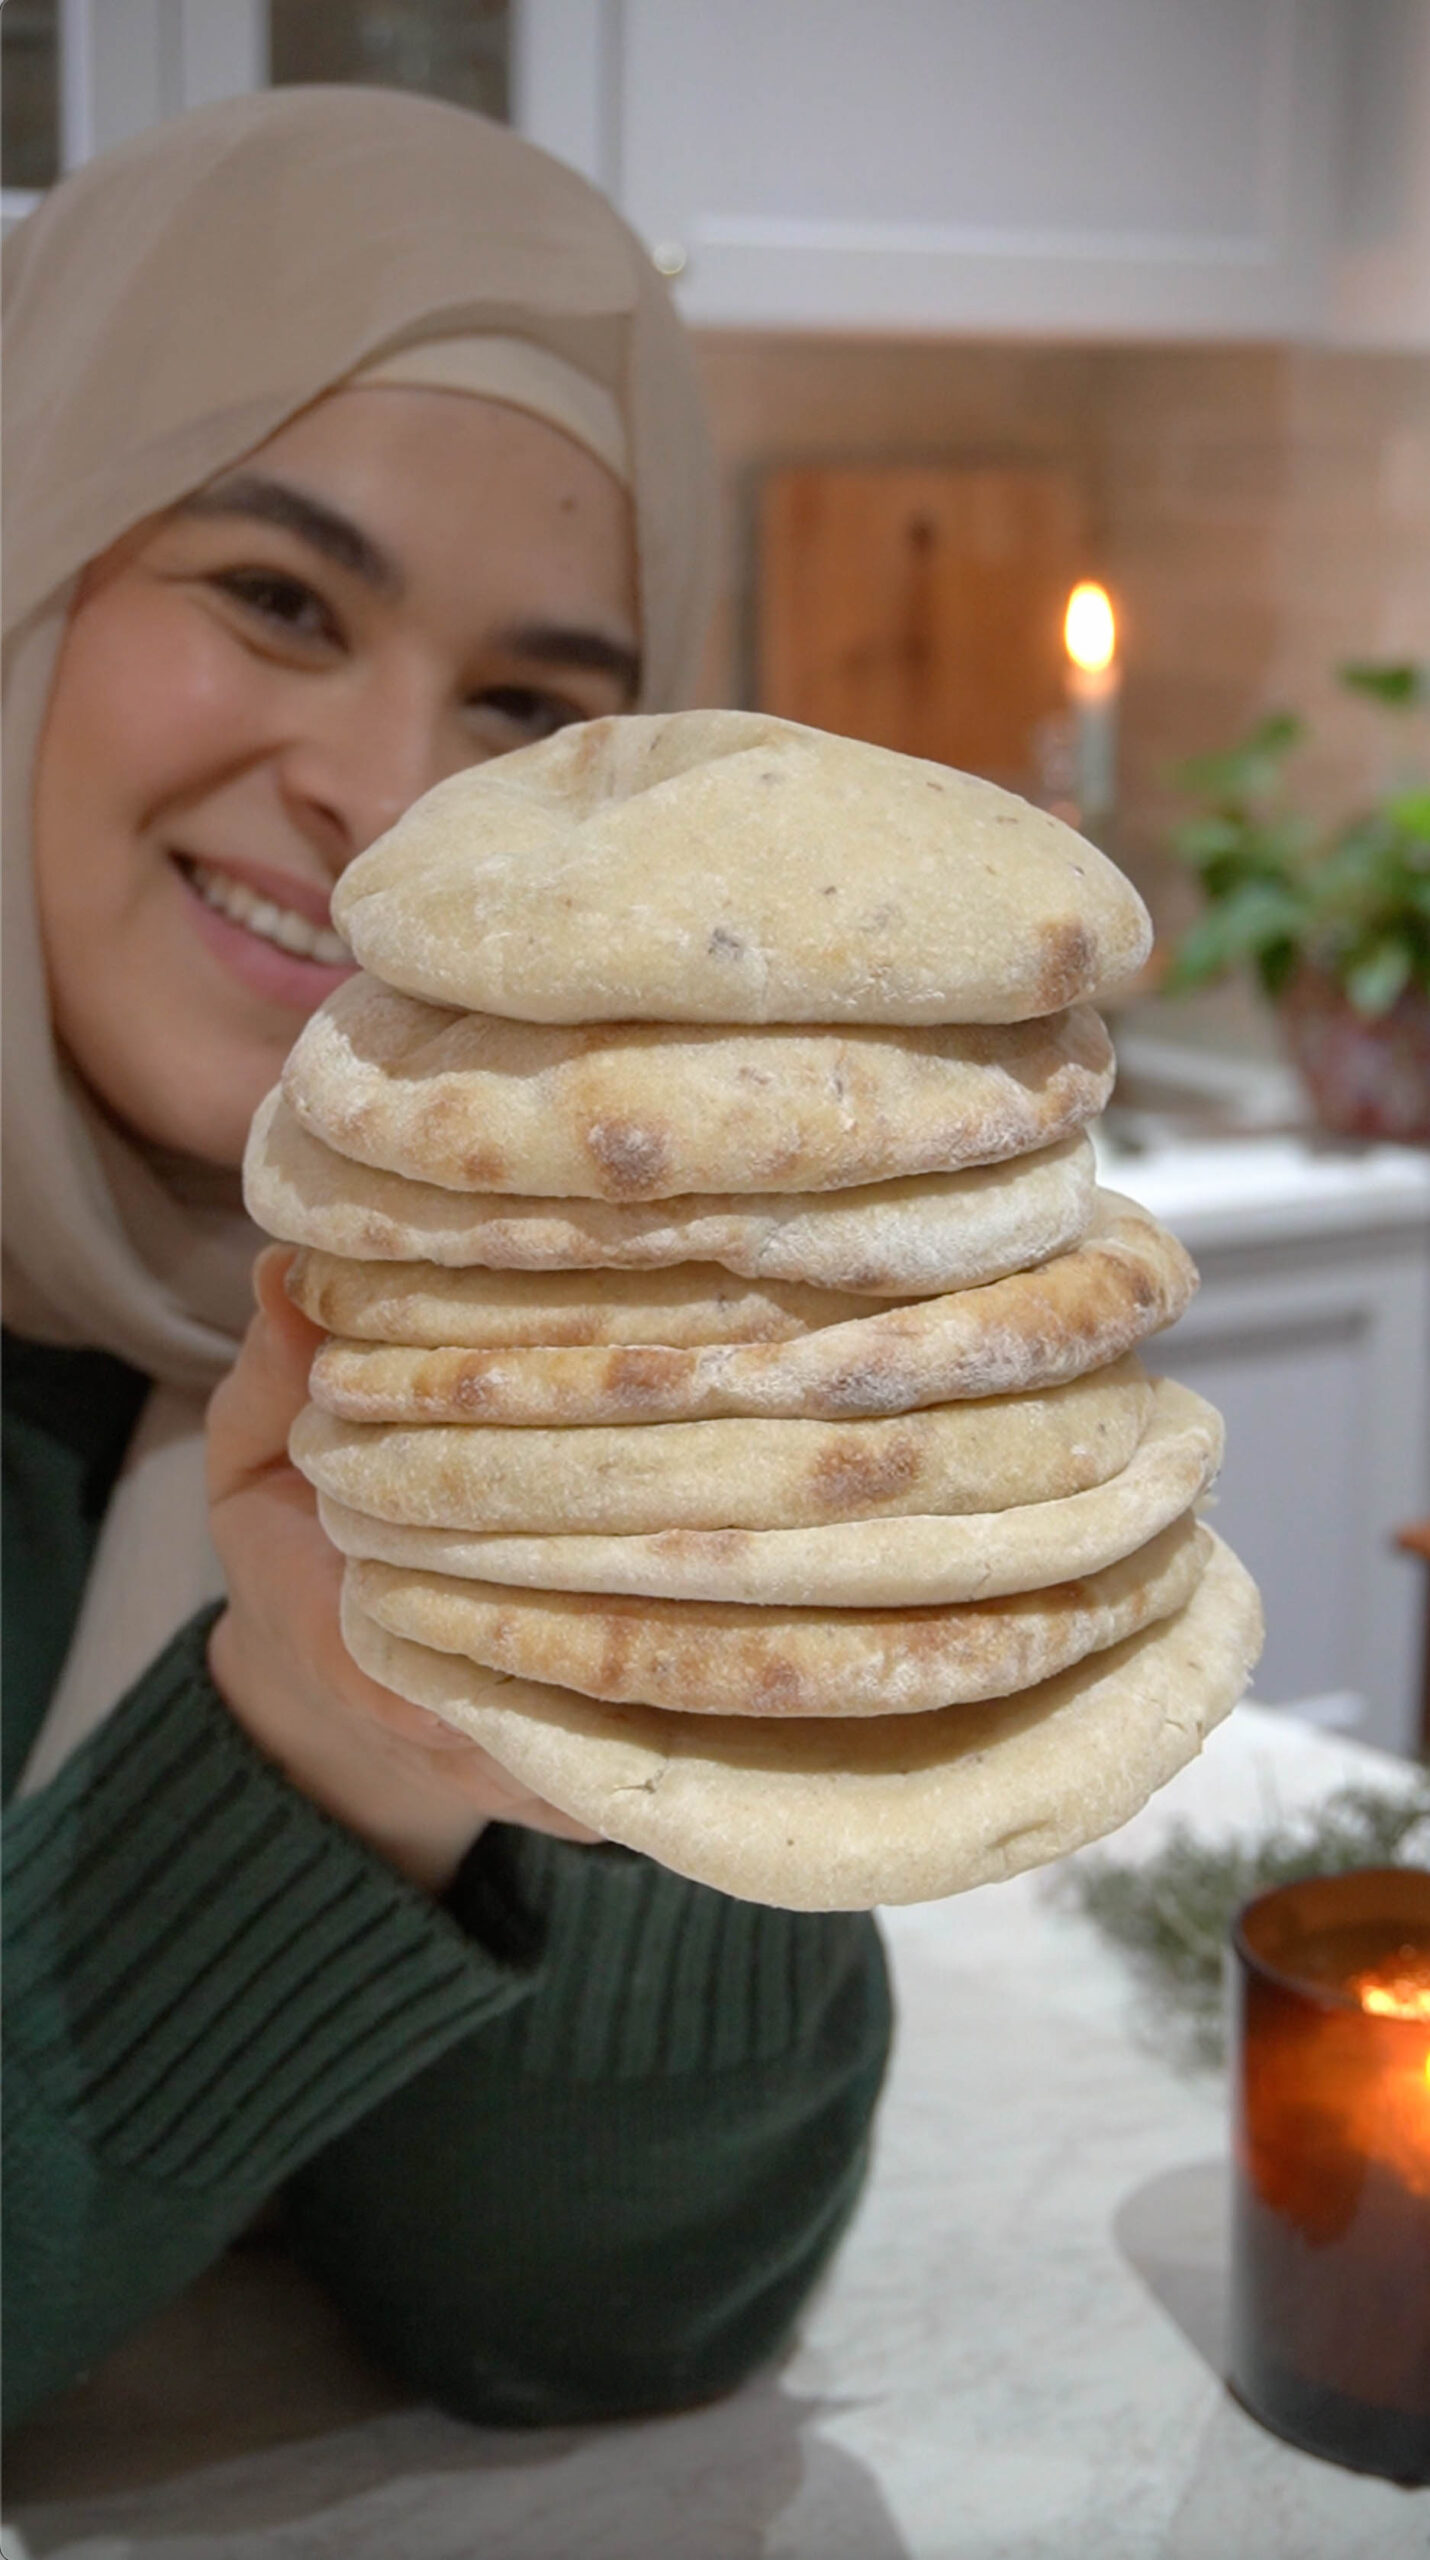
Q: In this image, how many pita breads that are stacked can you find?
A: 9